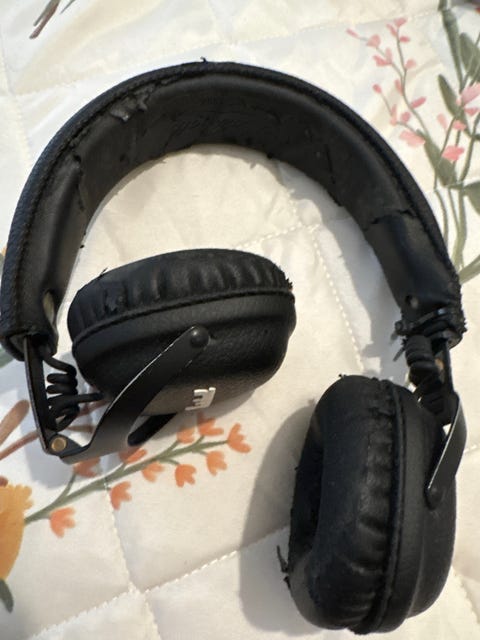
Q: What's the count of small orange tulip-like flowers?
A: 10